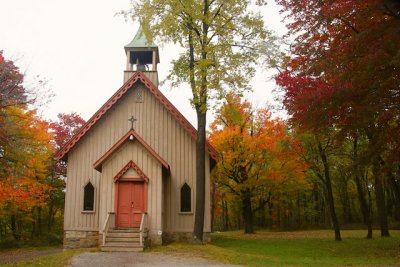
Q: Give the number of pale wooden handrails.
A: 2